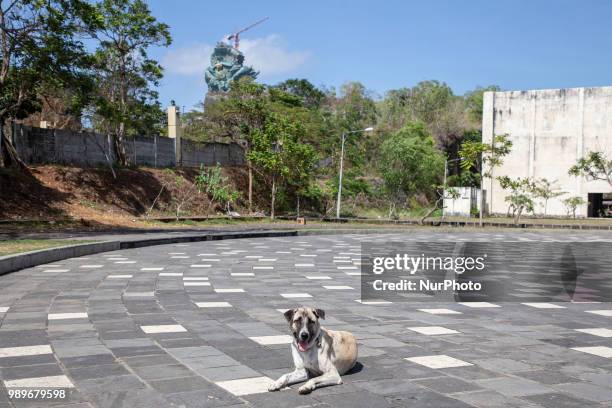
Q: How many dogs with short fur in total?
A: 1